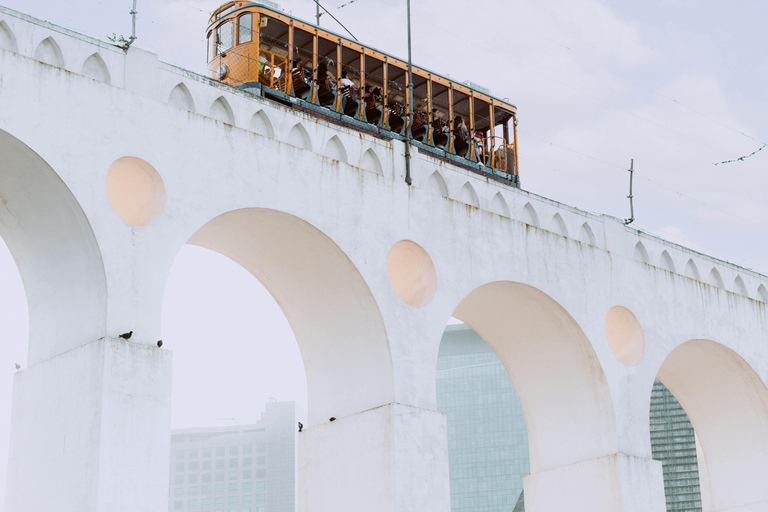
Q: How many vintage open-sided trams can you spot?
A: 1